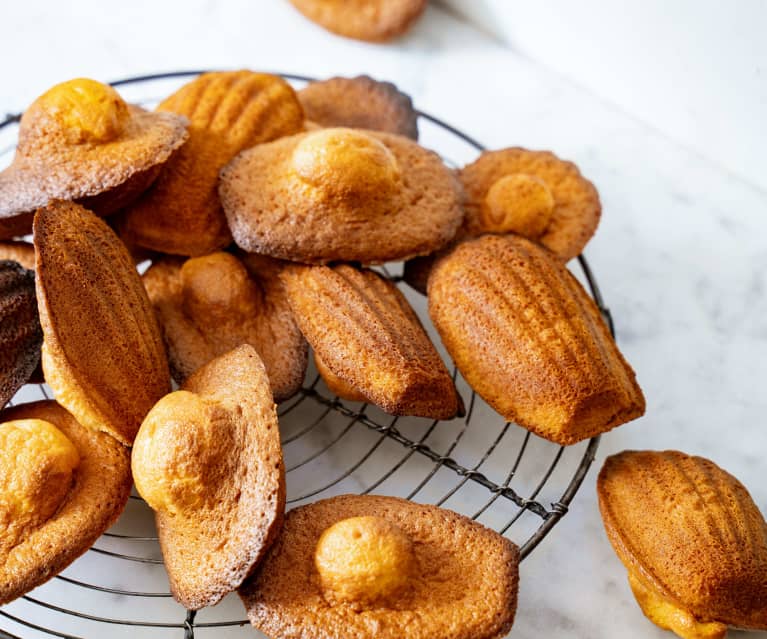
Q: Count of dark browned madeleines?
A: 1